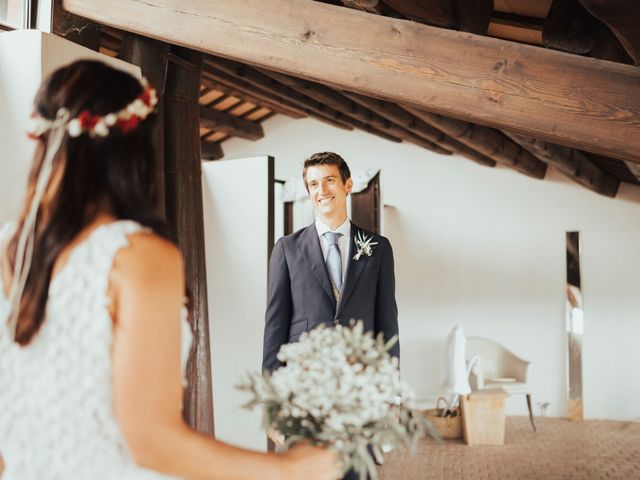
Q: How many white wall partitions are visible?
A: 2